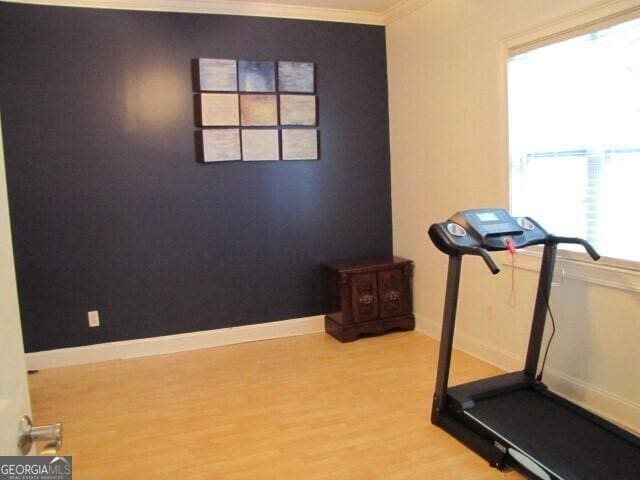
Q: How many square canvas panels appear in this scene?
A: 9